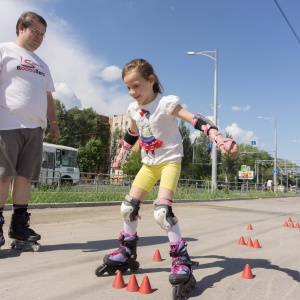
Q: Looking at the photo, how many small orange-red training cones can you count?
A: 13